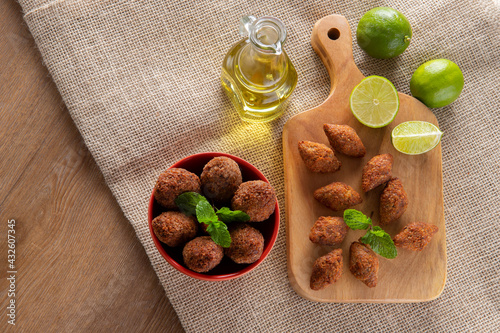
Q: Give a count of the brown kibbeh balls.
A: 15